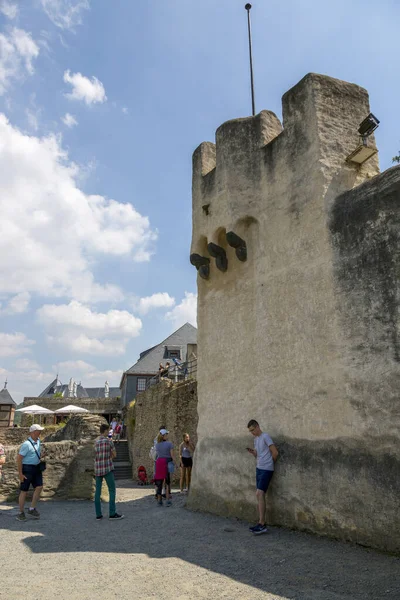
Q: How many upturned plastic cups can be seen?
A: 0